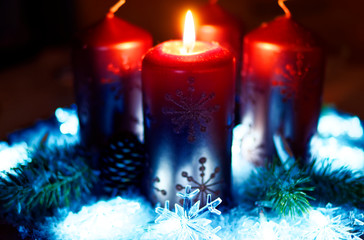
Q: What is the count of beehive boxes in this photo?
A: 0